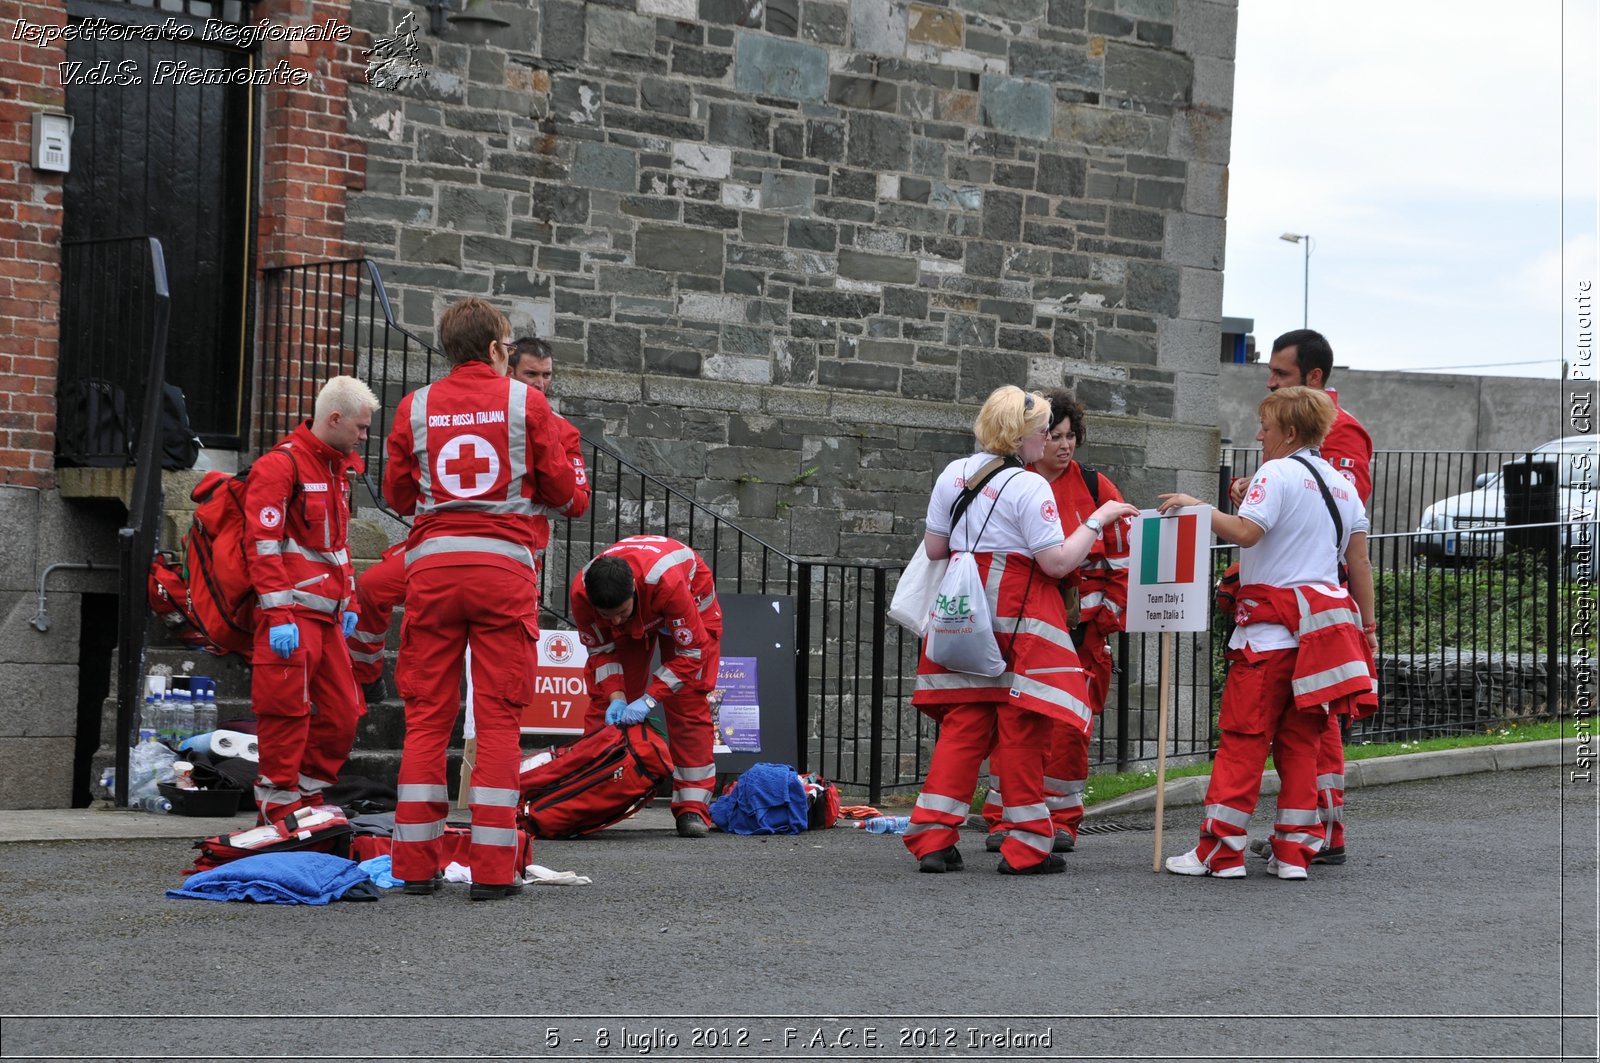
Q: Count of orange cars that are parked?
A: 0